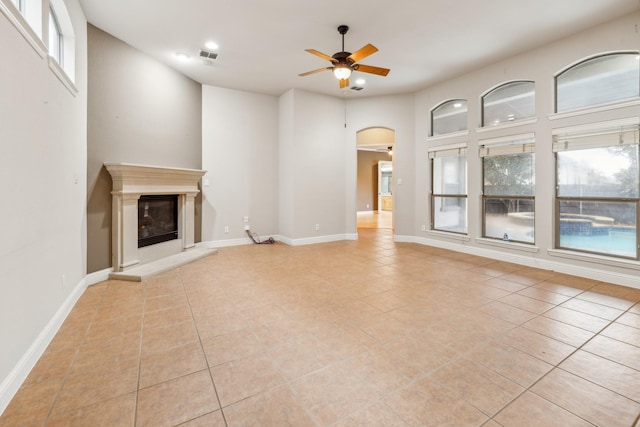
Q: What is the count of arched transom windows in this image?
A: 3